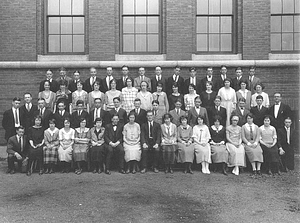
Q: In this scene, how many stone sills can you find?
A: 4